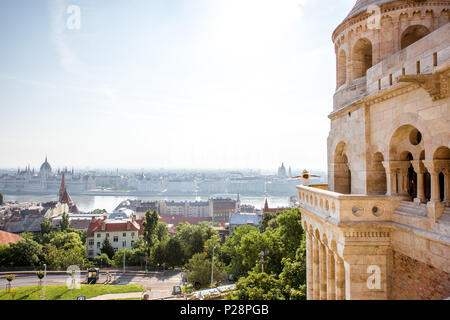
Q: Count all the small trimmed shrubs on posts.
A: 3